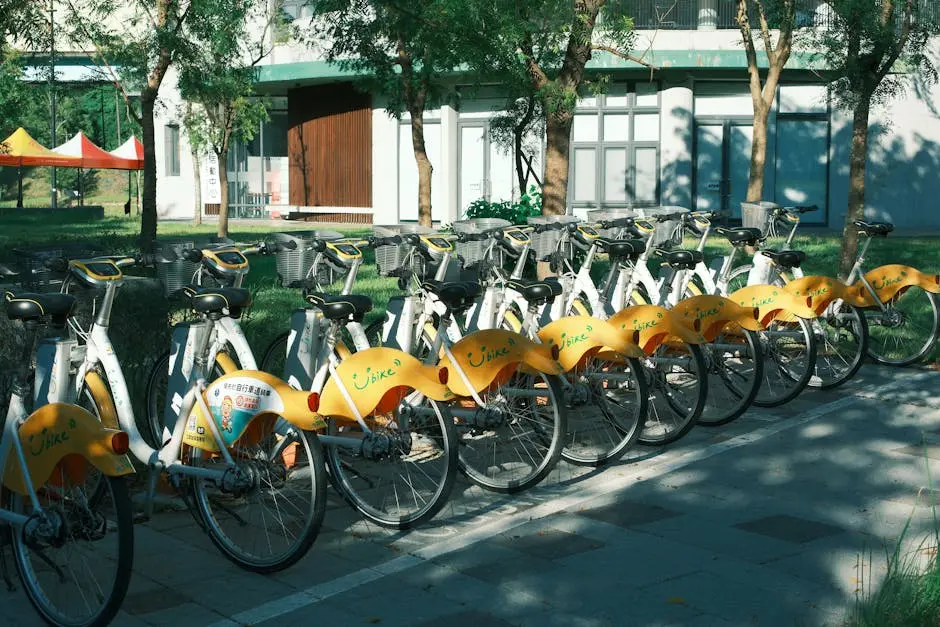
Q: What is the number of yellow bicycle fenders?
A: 10